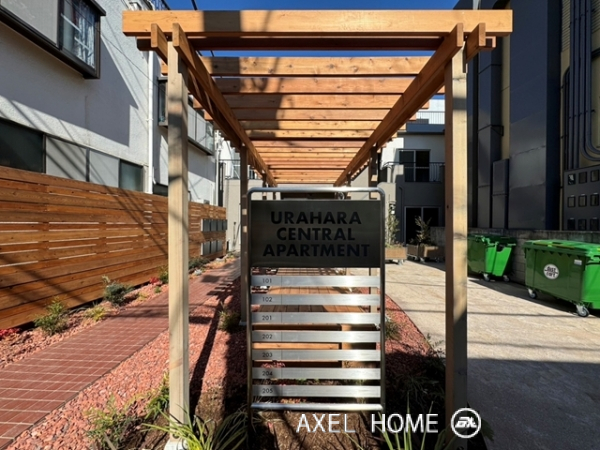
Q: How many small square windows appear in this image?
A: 9